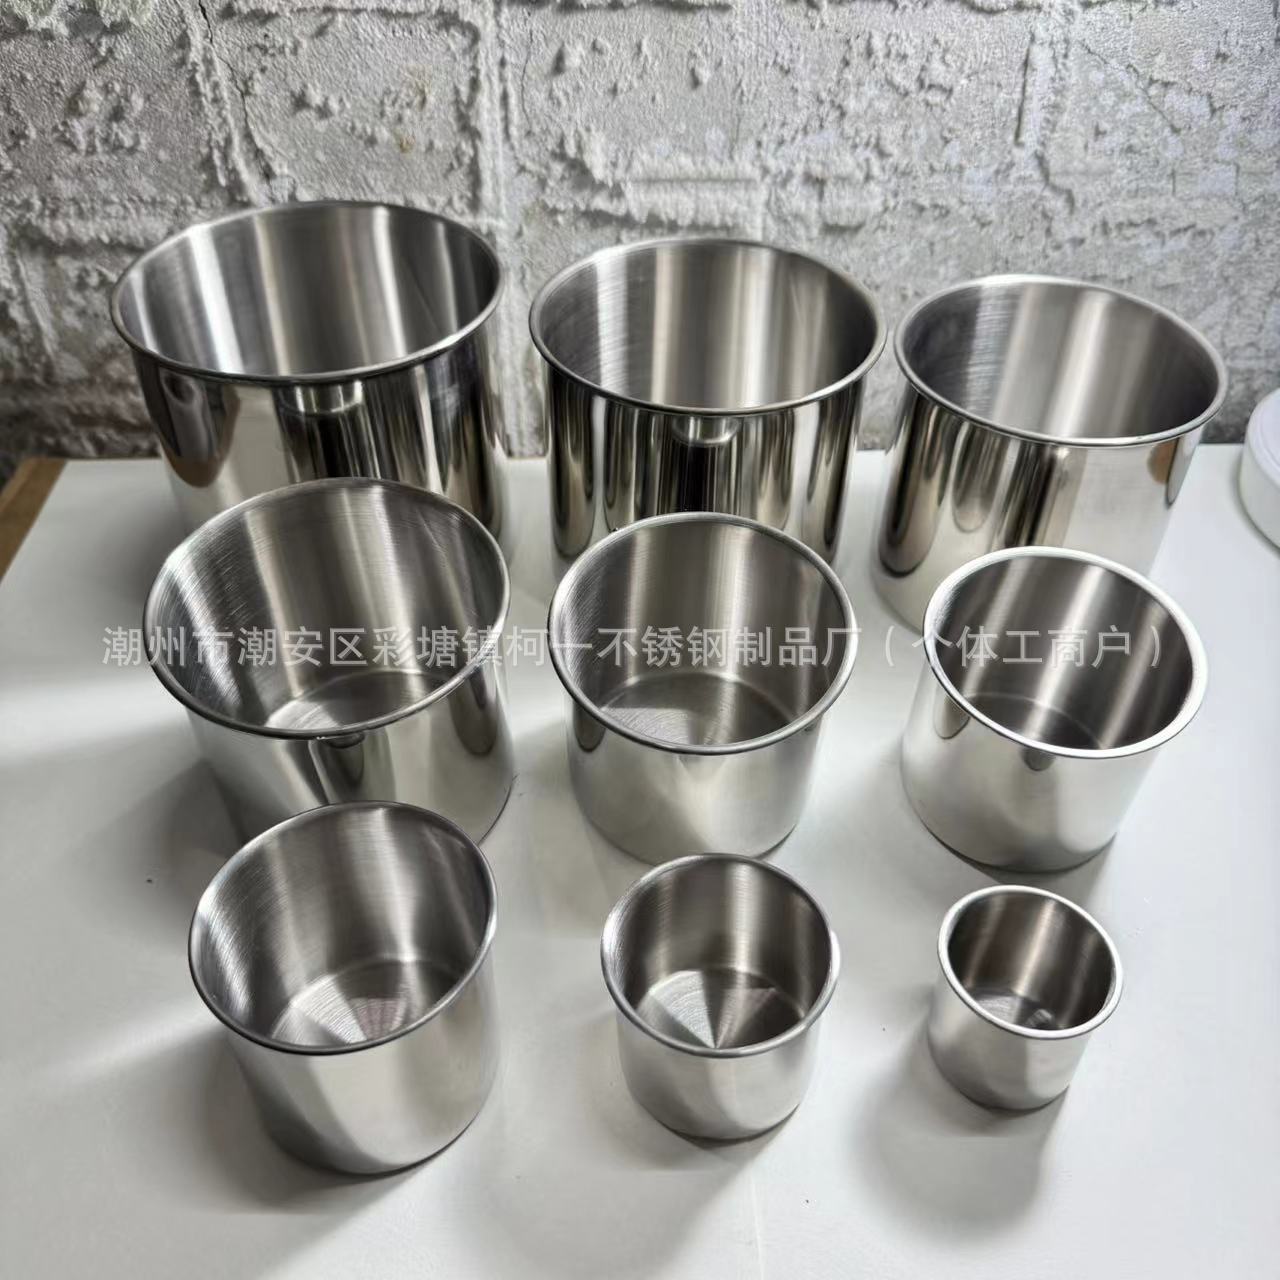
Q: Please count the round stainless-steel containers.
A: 9